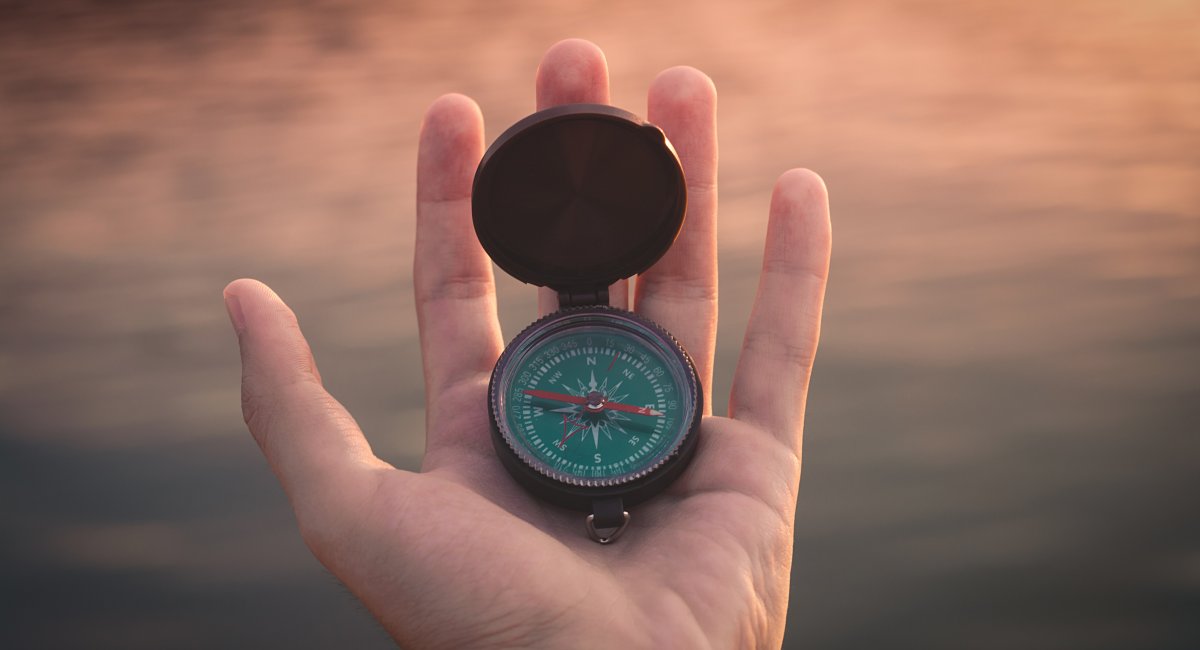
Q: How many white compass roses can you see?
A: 1